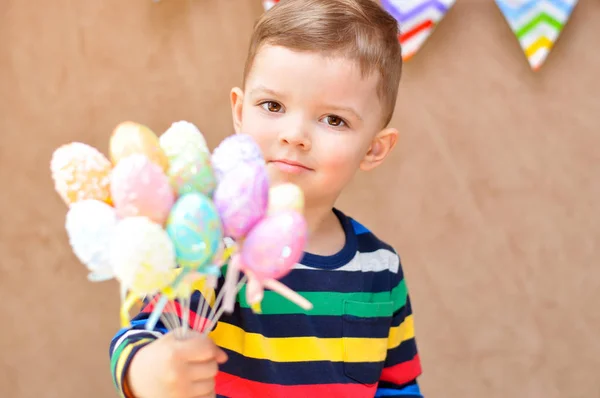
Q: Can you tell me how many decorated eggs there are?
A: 11